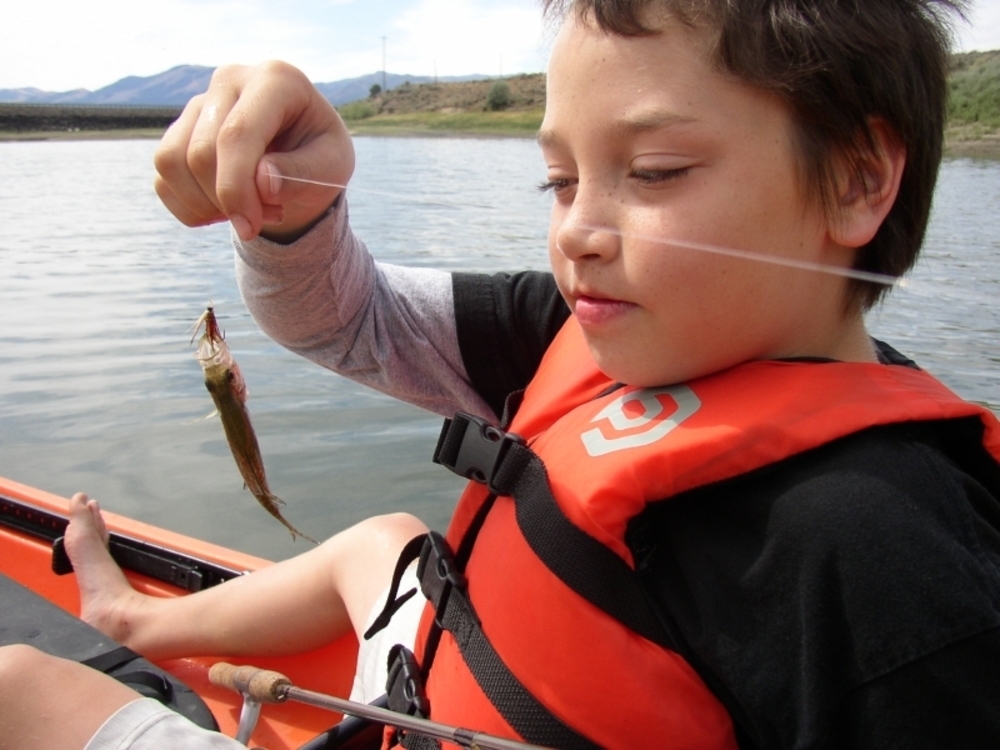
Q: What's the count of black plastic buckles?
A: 3